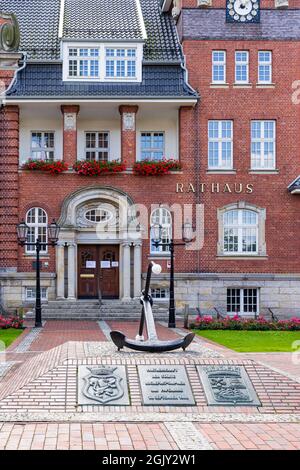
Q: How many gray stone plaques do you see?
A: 3